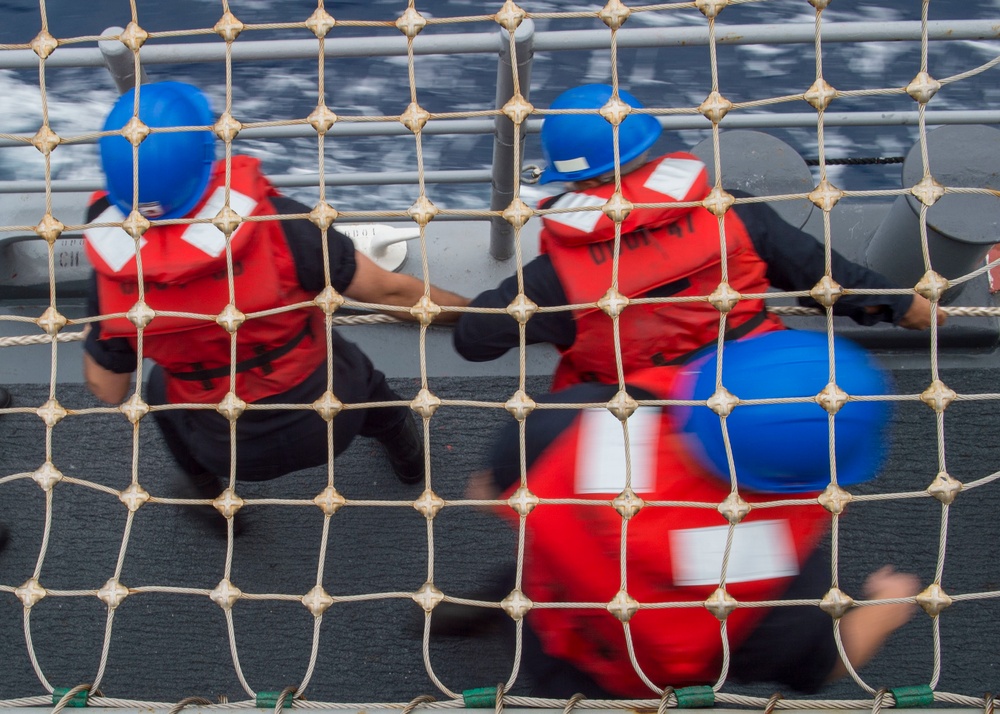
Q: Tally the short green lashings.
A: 5